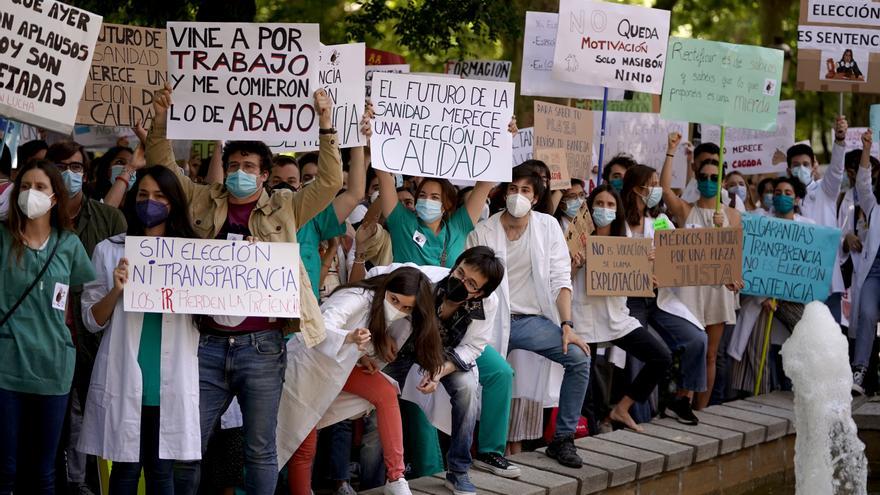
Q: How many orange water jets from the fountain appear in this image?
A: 0